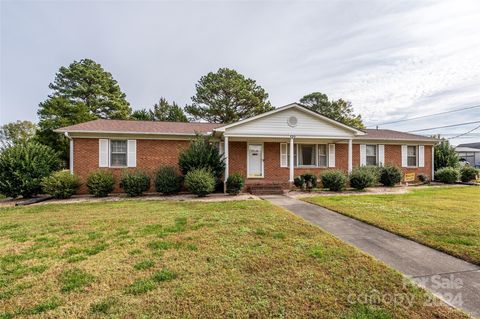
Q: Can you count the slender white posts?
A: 3